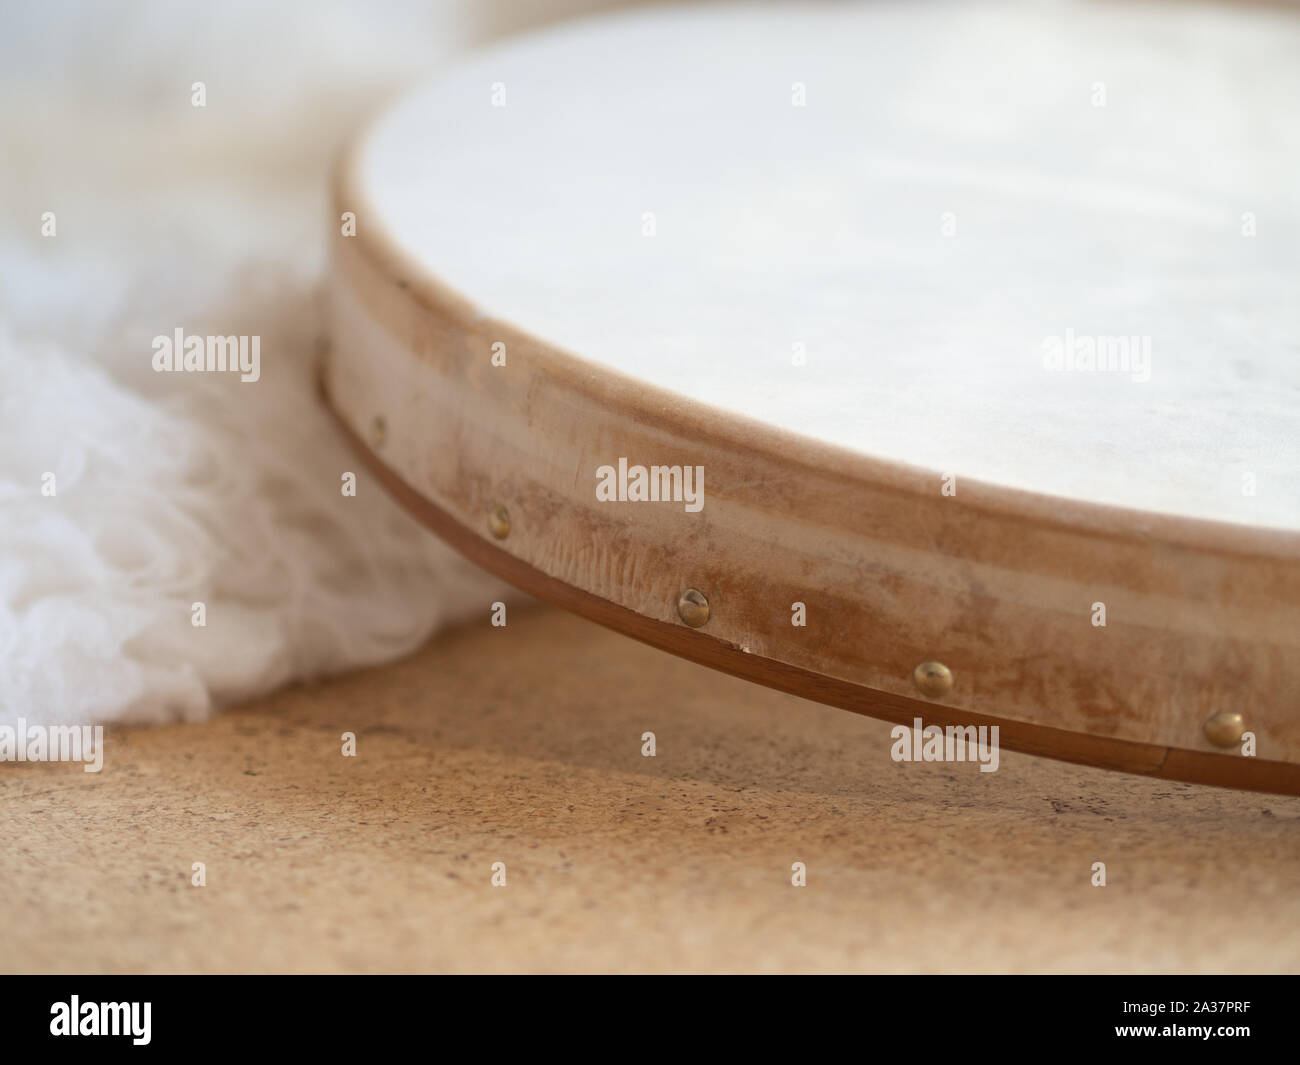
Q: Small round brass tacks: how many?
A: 5